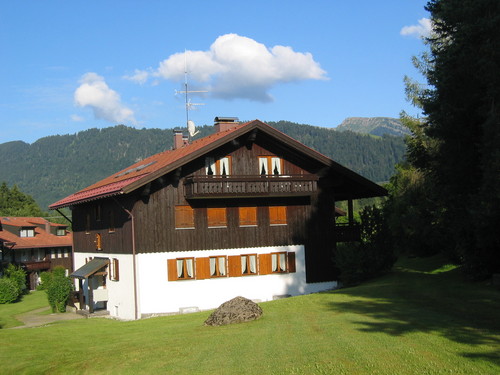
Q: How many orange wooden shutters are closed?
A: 4